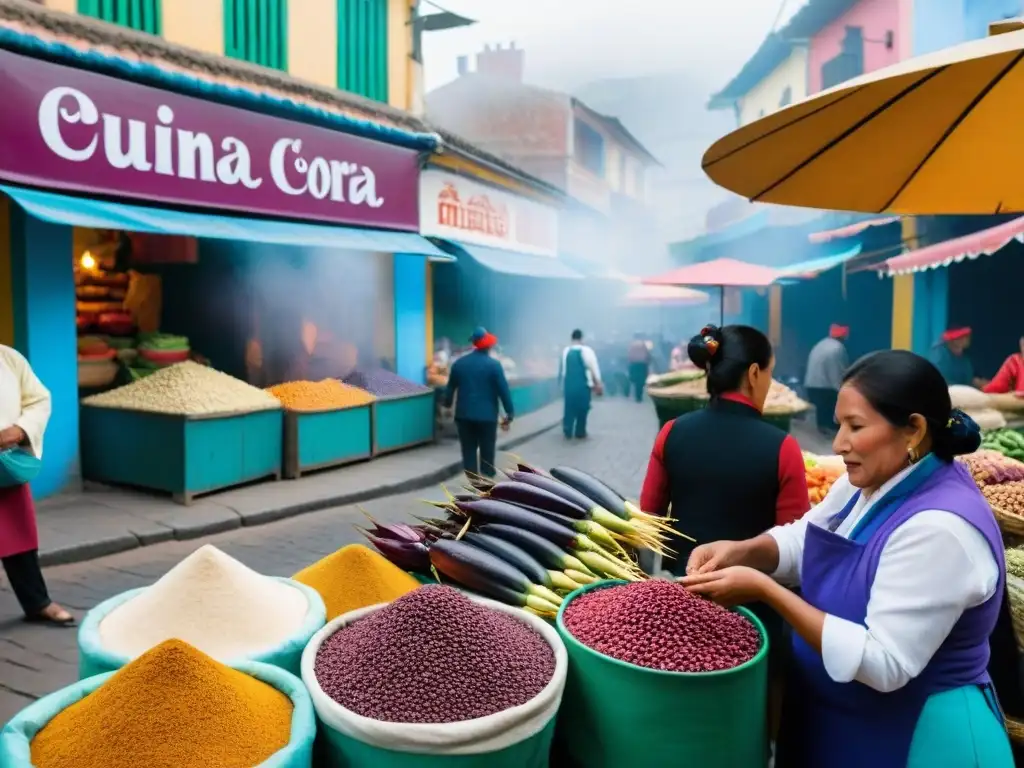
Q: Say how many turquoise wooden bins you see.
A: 3